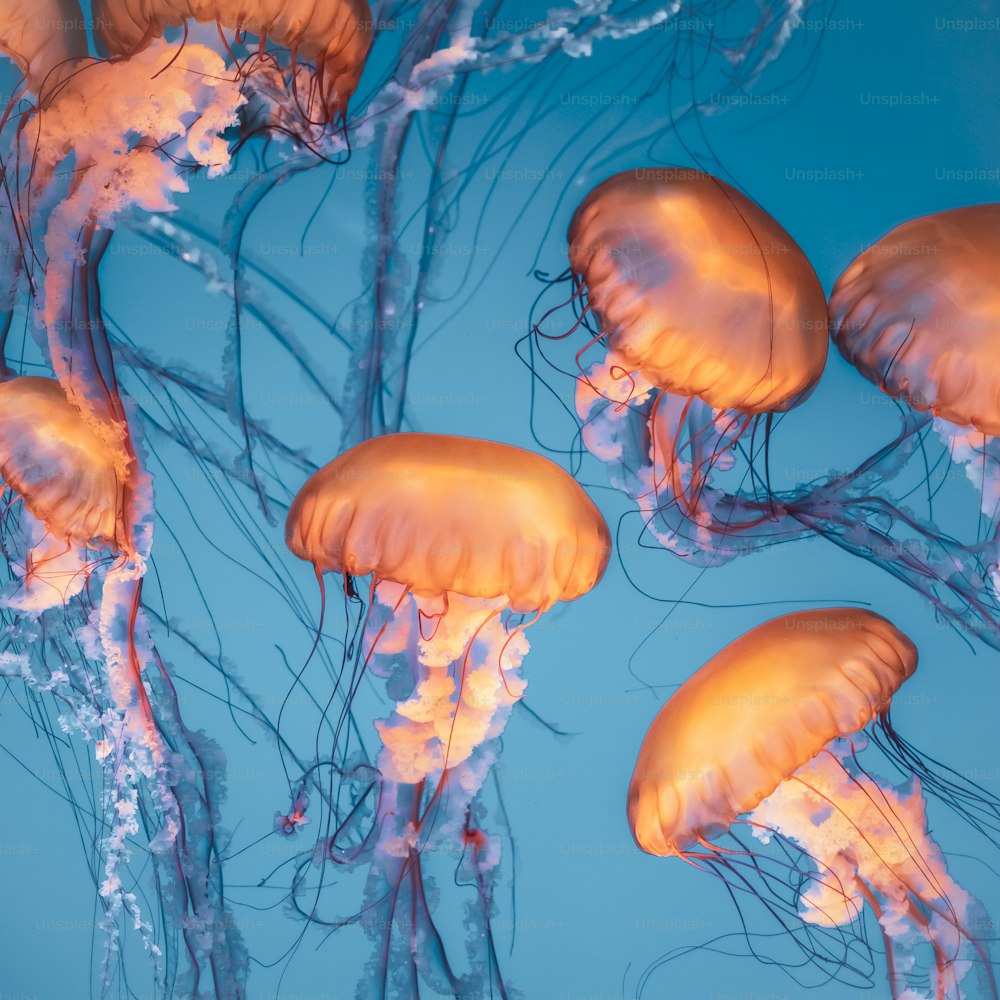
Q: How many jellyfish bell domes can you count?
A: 7